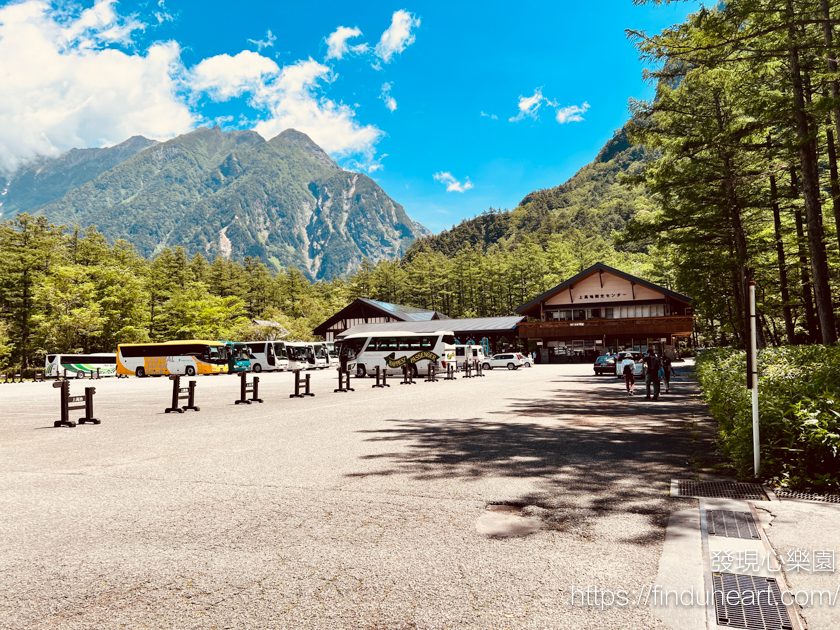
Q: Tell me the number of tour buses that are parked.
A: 8